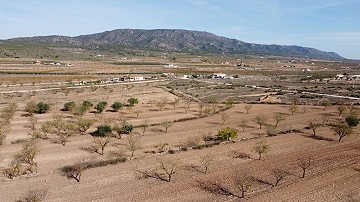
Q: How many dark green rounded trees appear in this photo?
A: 9